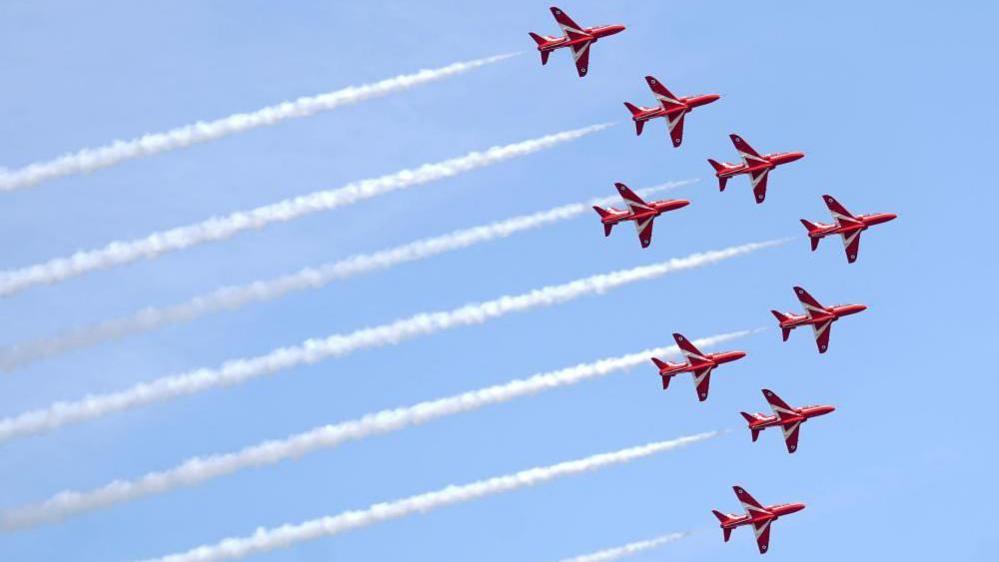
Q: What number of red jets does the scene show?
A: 9